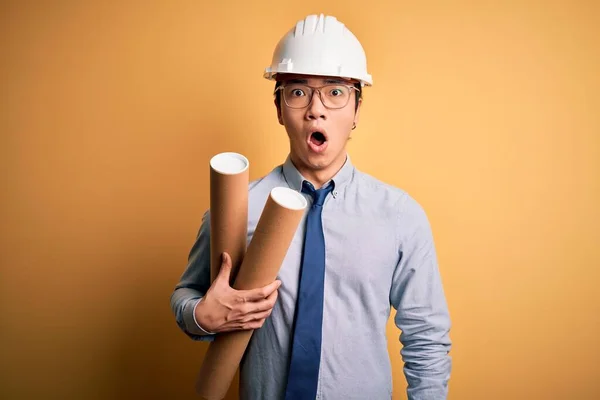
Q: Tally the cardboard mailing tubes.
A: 2